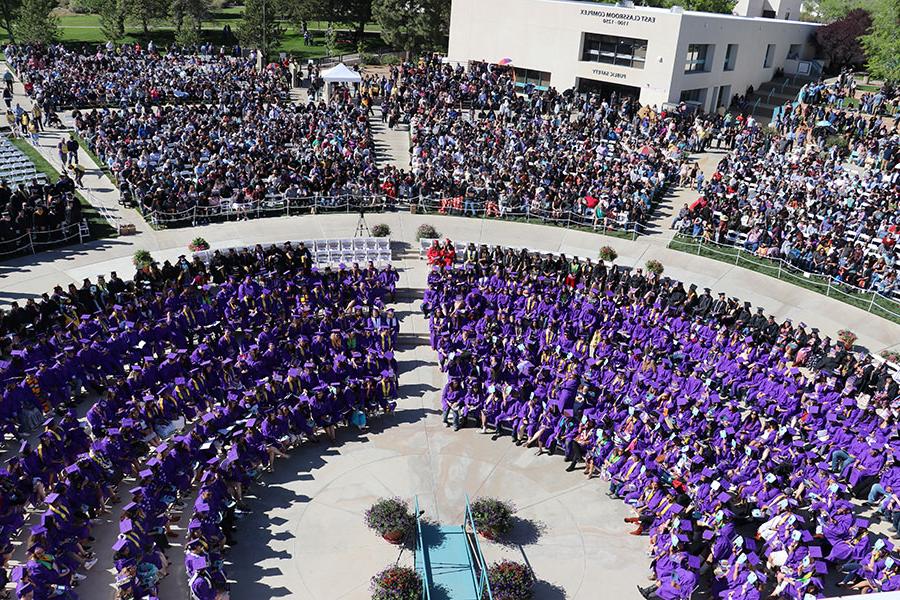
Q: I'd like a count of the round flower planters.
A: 12